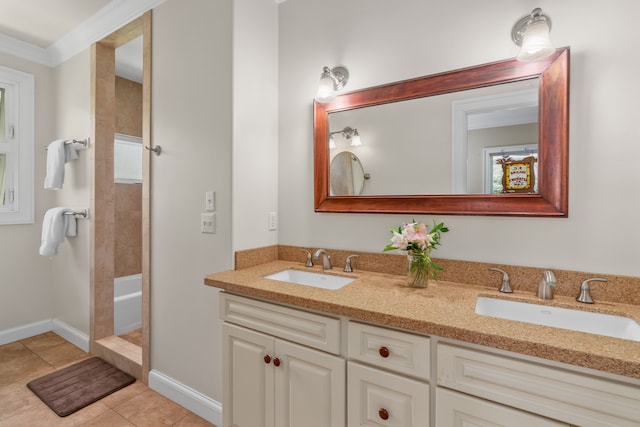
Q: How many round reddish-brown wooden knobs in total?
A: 4